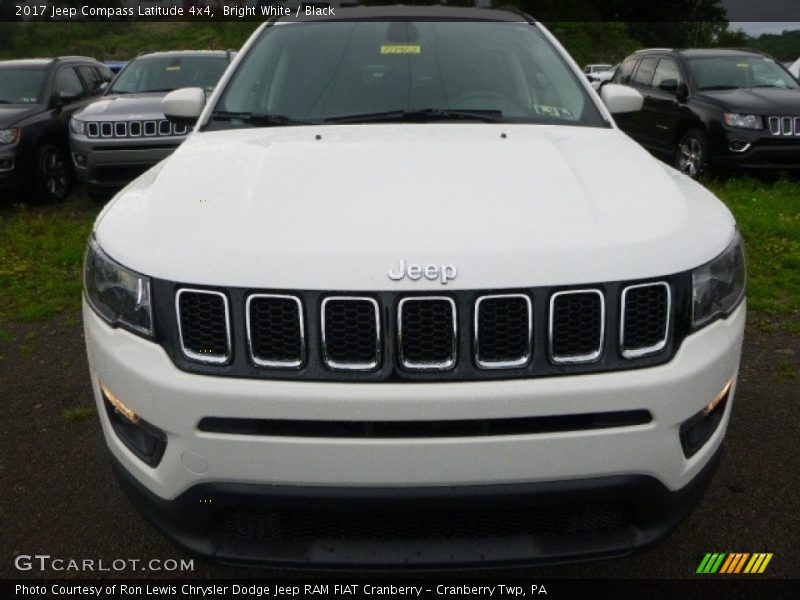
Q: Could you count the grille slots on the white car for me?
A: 7